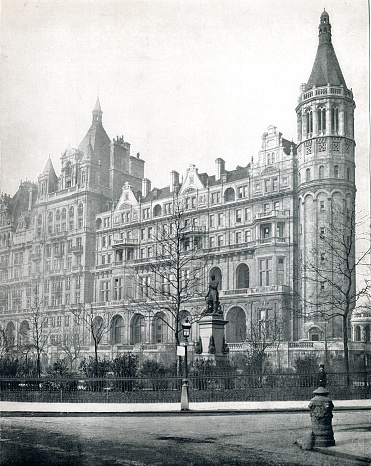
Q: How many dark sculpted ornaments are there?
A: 3